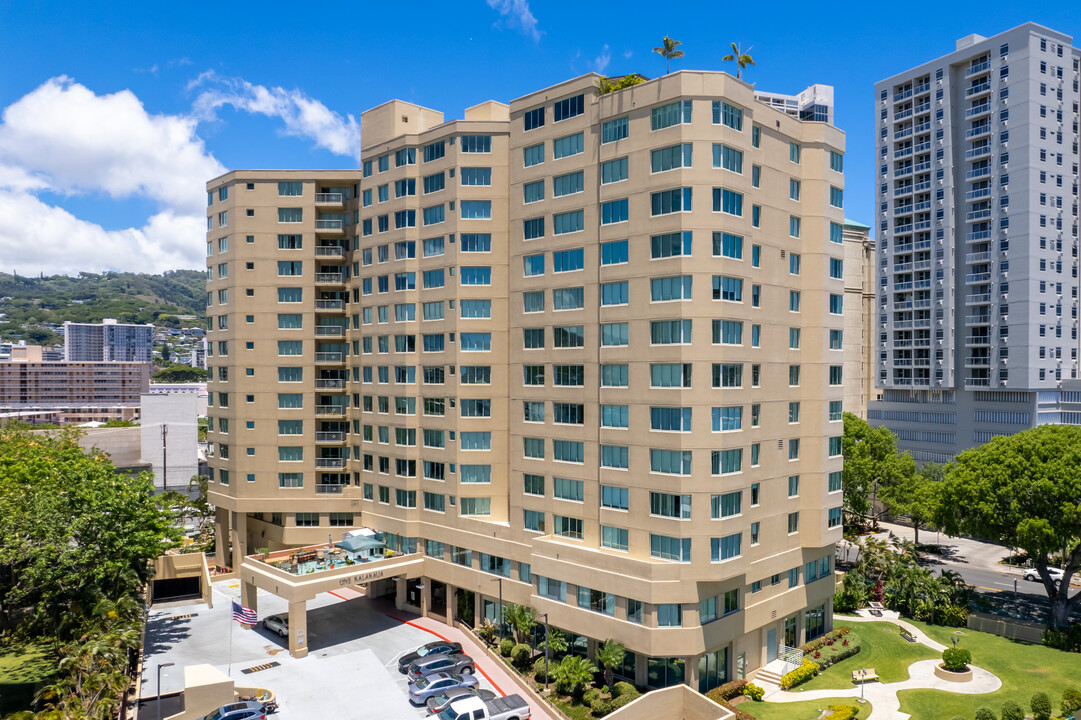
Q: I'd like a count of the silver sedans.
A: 2